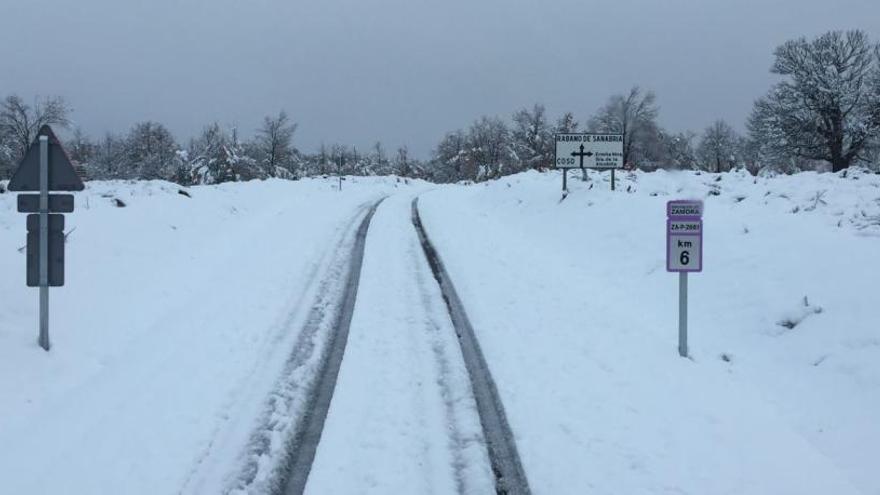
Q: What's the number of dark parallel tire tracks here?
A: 2